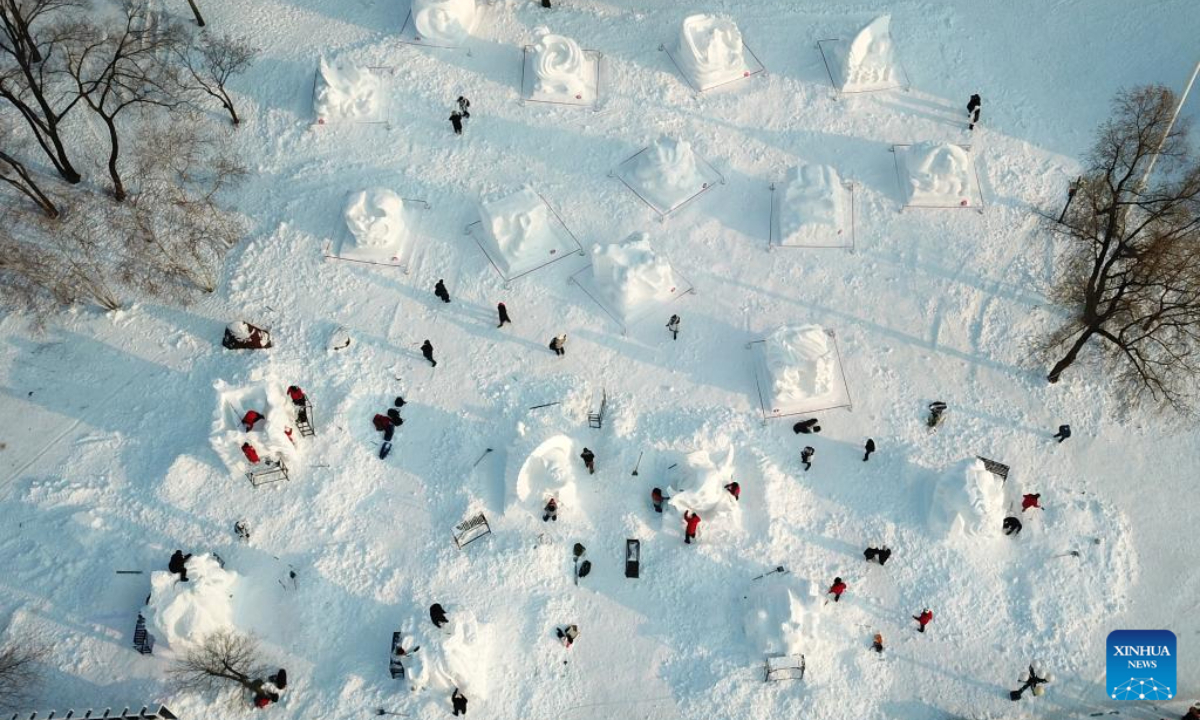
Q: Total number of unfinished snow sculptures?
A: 7